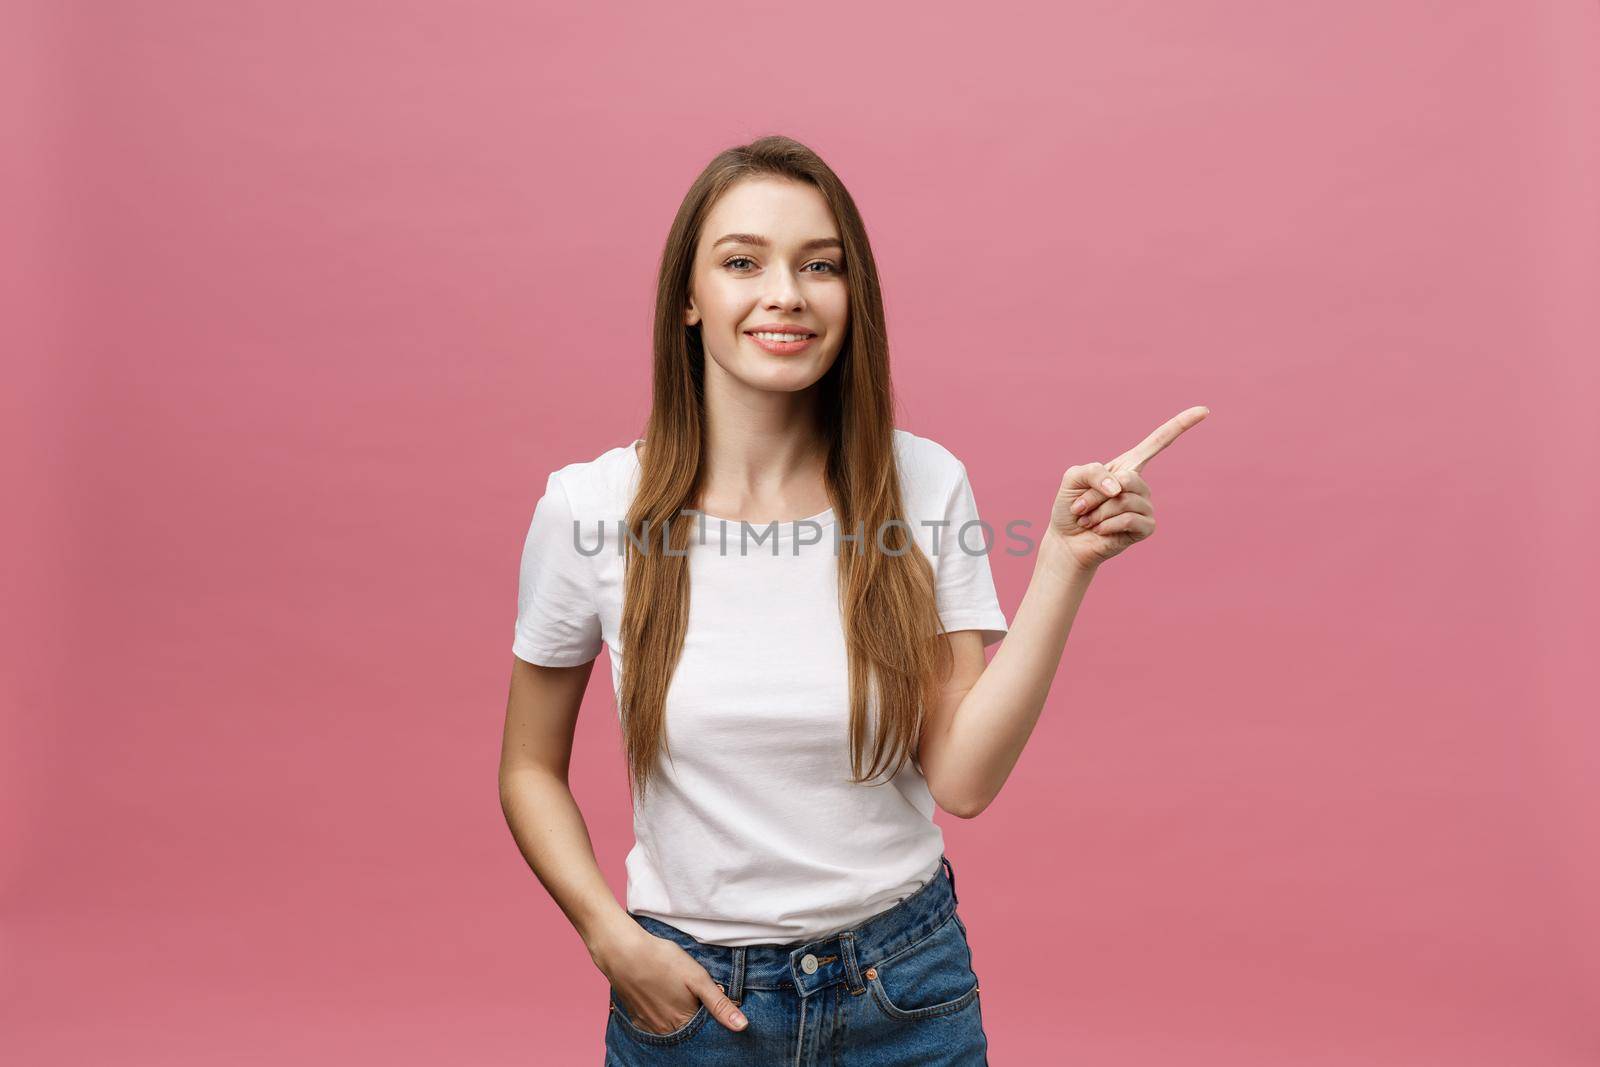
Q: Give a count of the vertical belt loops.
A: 3